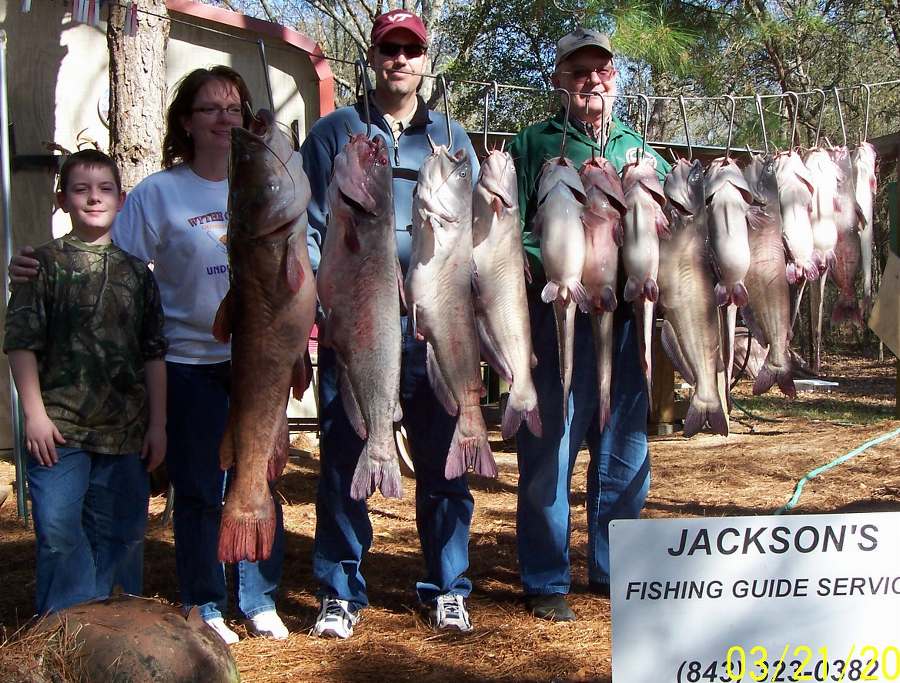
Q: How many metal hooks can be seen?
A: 14